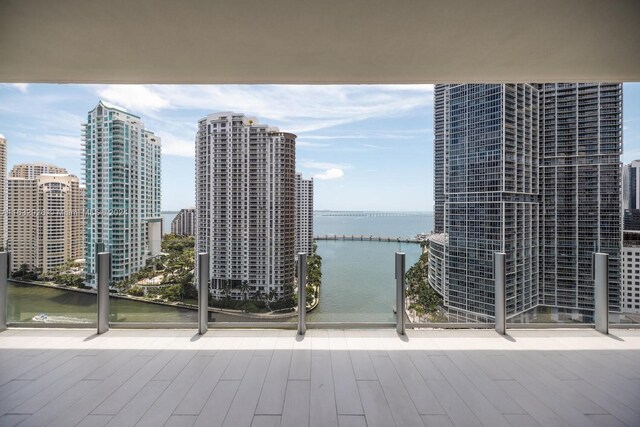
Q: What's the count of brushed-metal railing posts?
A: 7